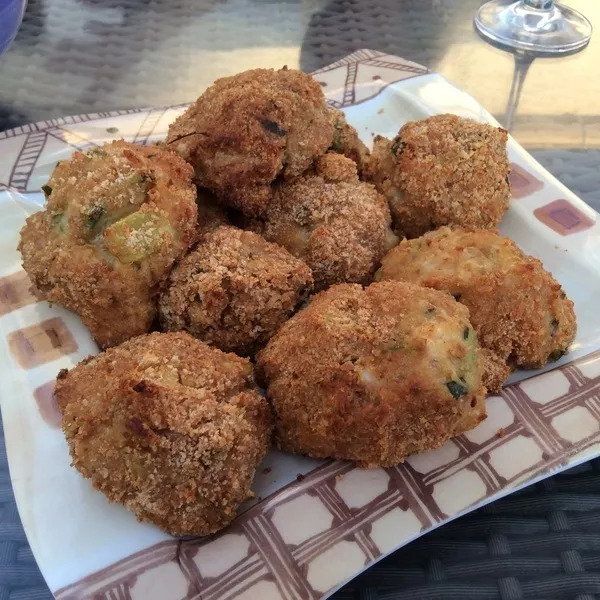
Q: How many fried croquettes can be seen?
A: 9